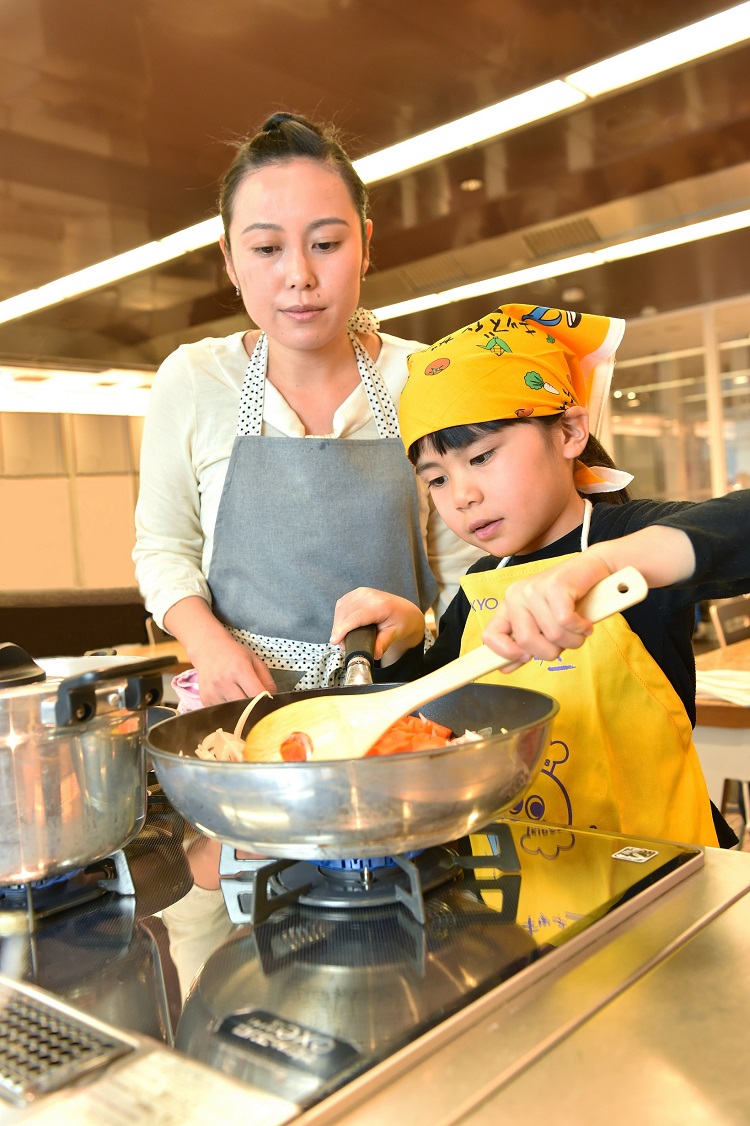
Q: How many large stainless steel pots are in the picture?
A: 1